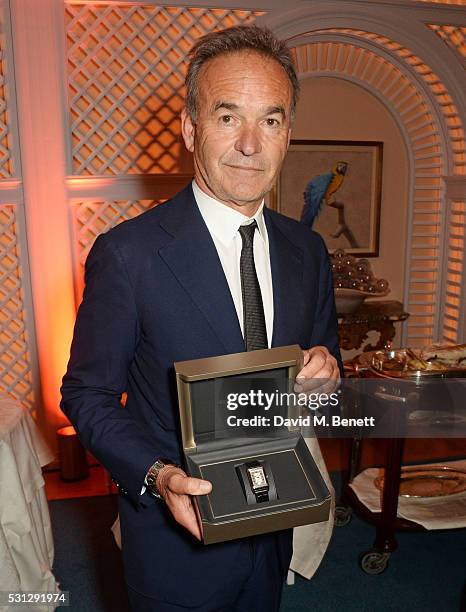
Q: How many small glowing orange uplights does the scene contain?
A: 1